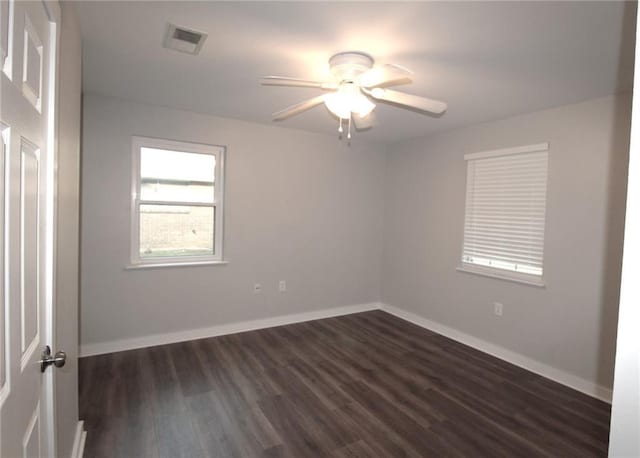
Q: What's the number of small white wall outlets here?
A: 3